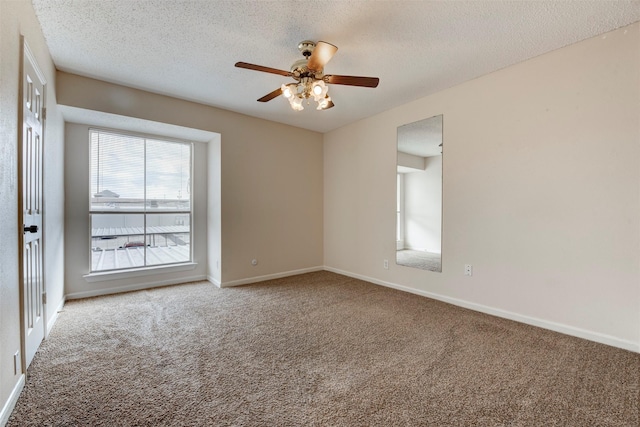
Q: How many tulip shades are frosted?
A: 4